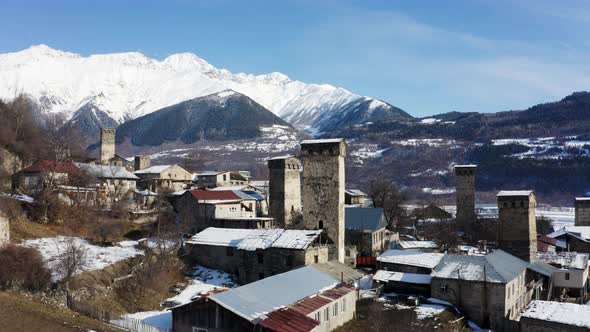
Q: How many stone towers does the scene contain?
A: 7